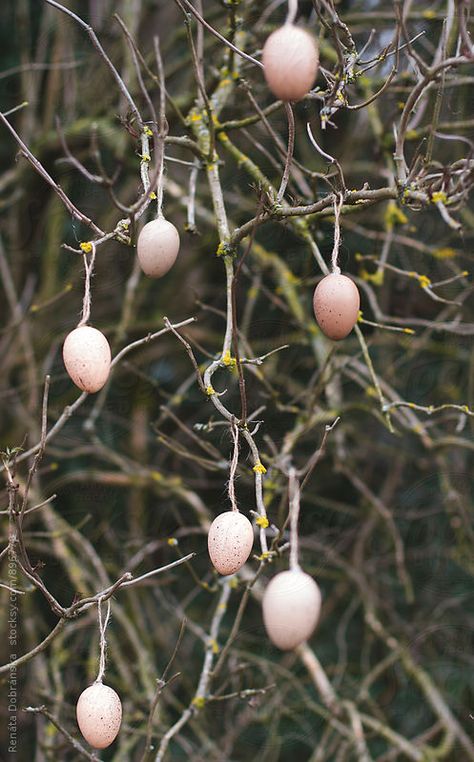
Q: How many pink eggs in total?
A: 7